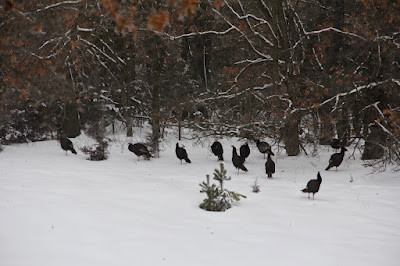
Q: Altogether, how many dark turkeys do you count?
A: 11